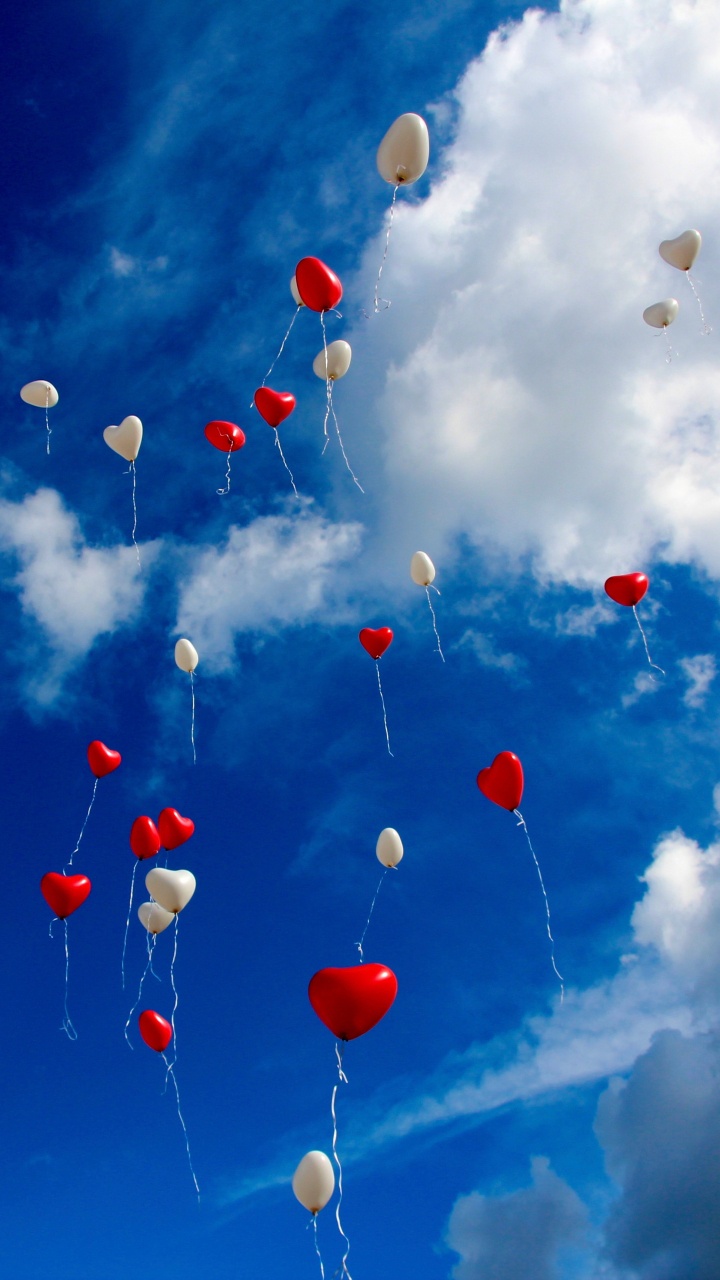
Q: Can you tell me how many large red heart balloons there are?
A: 1